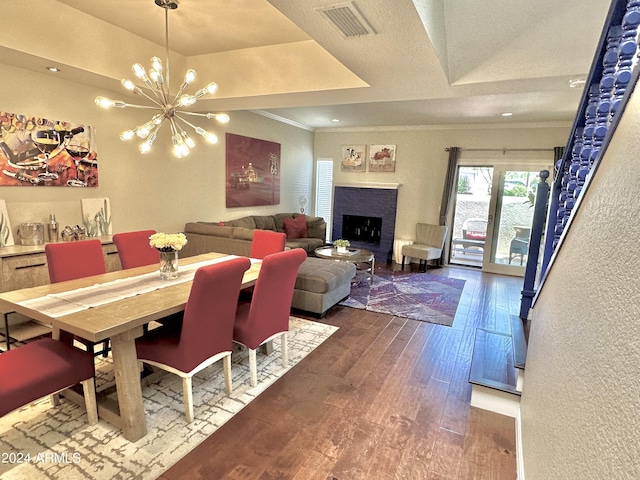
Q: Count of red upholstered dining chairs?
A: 6